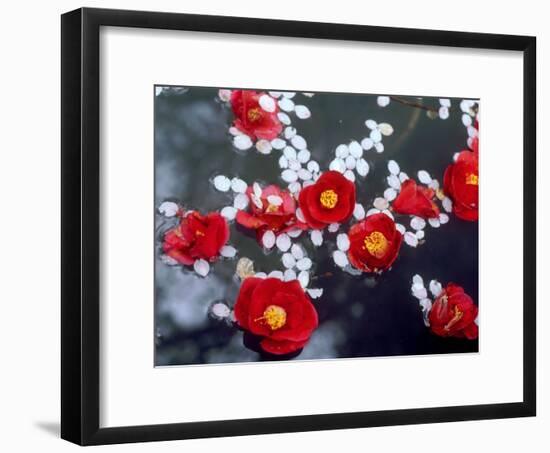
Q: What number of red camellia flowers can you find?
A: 9